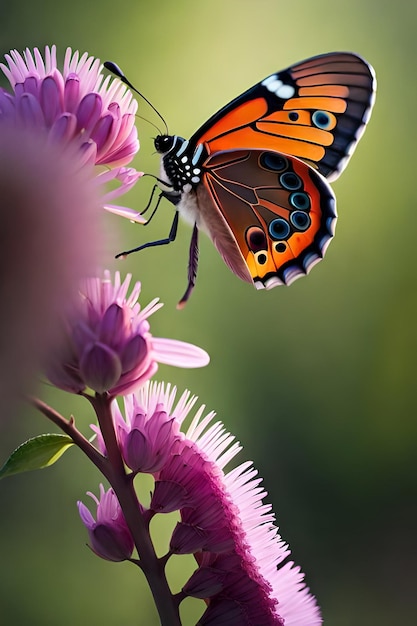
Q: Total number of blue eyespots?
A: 6